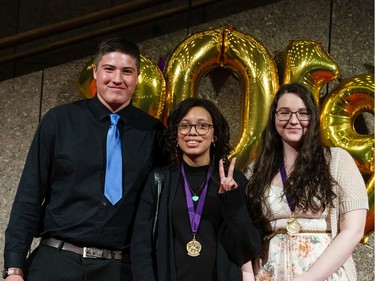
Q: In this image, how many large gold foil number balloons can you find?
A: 4